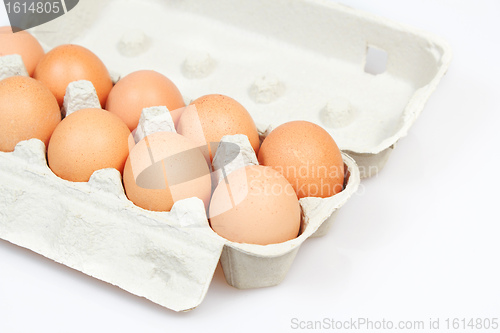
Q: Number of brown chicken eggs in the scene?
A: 9